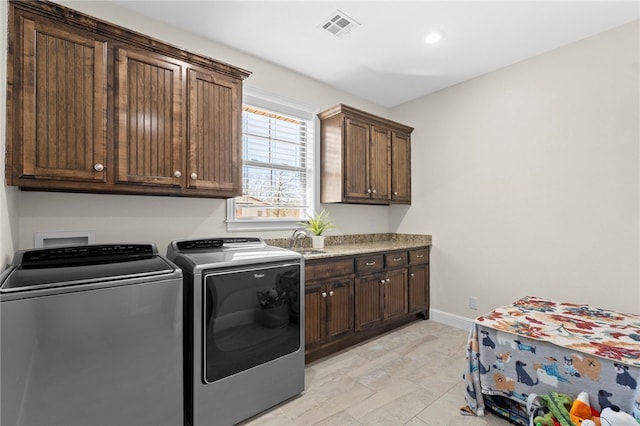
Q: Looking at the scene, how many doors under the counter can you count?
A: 5